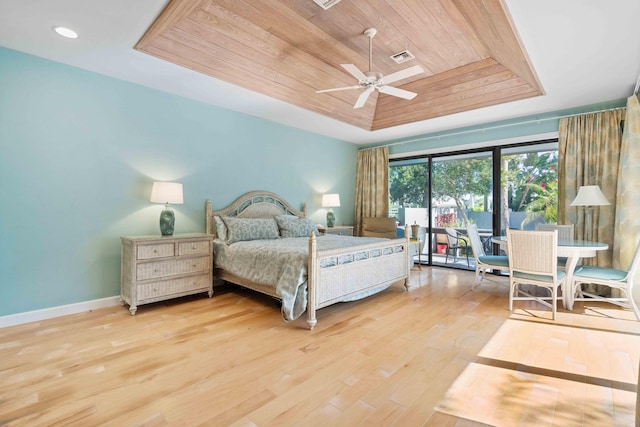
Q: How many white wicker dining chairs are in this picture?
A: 4